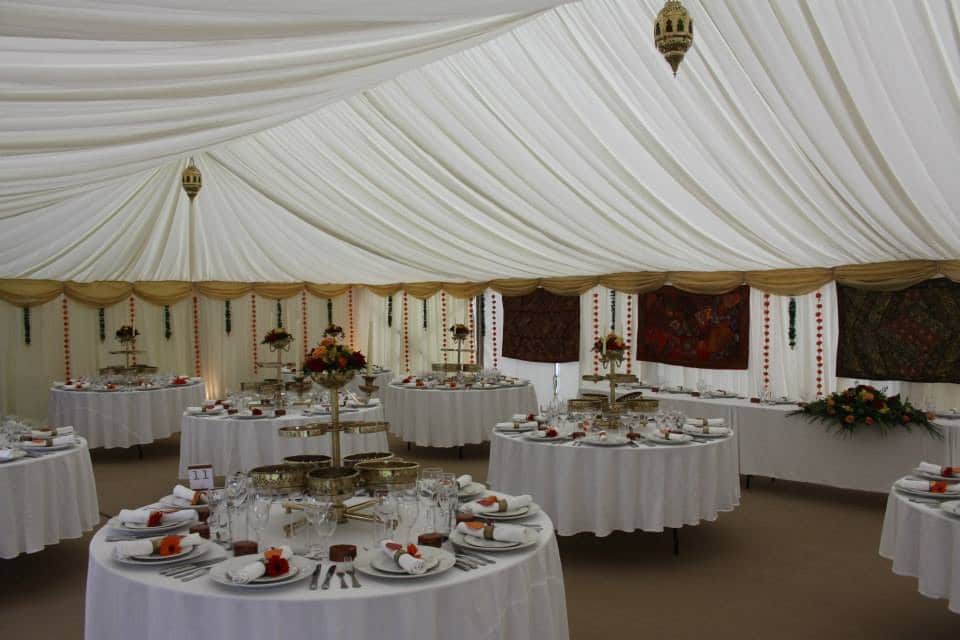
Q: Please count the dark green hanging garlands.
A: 11